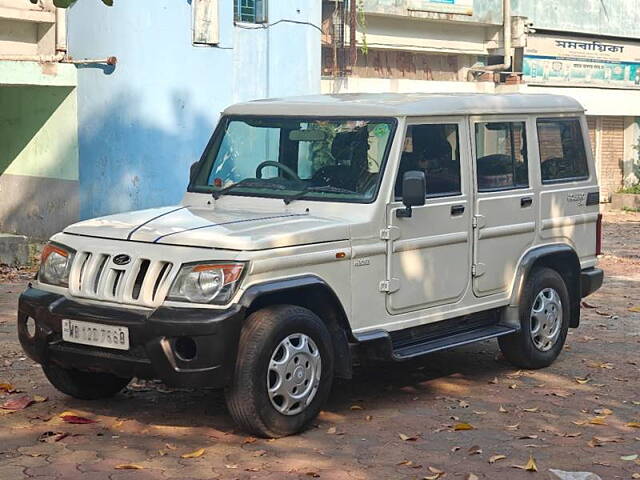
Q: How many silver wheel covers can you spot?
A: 2